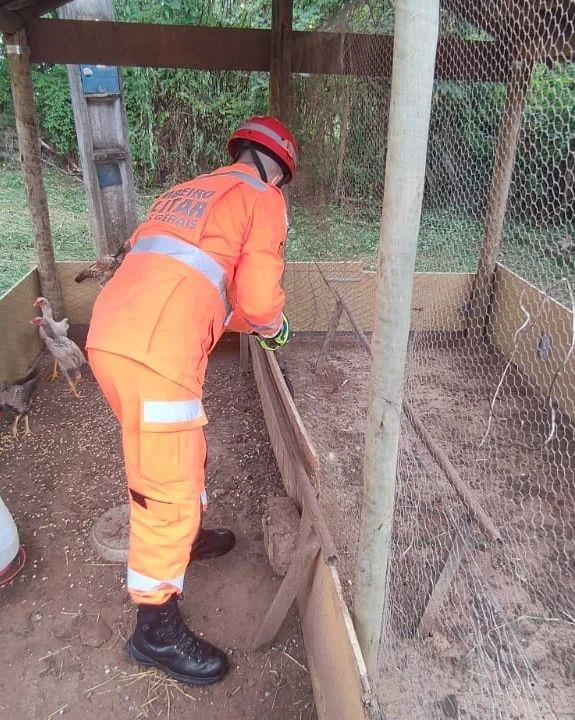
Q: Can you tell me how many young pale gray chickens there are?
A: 2